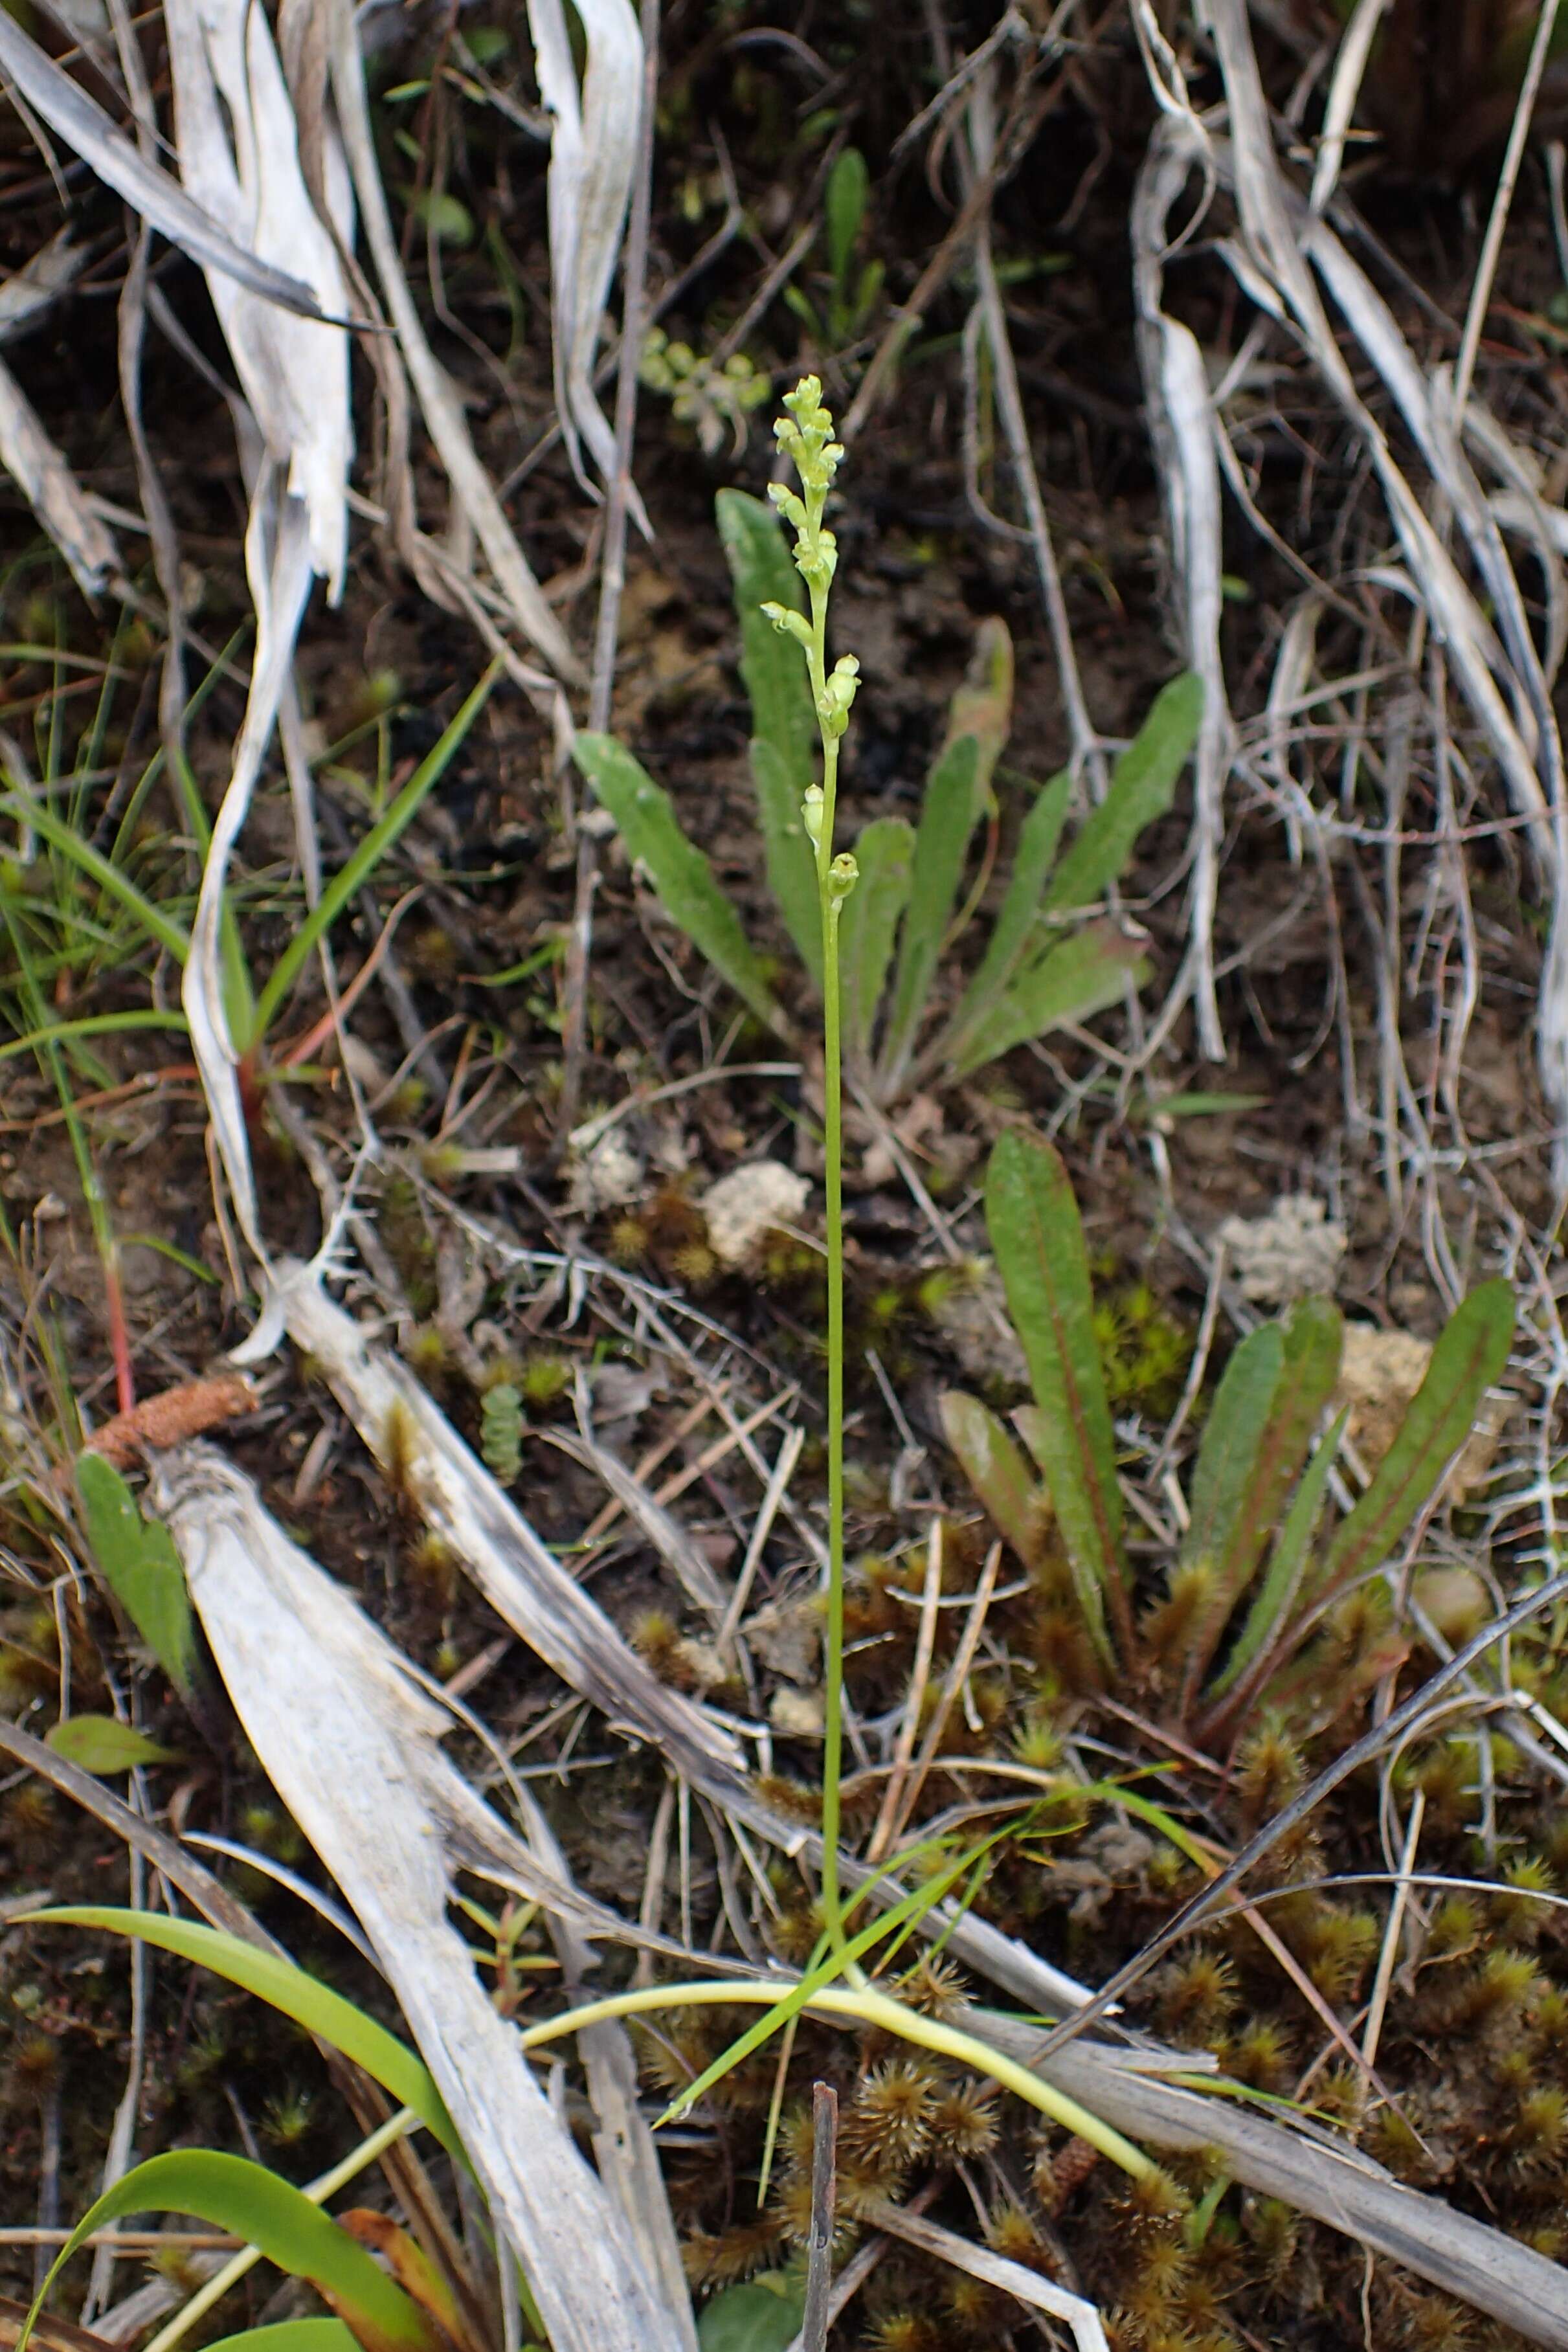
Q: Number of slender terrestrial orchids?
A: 1